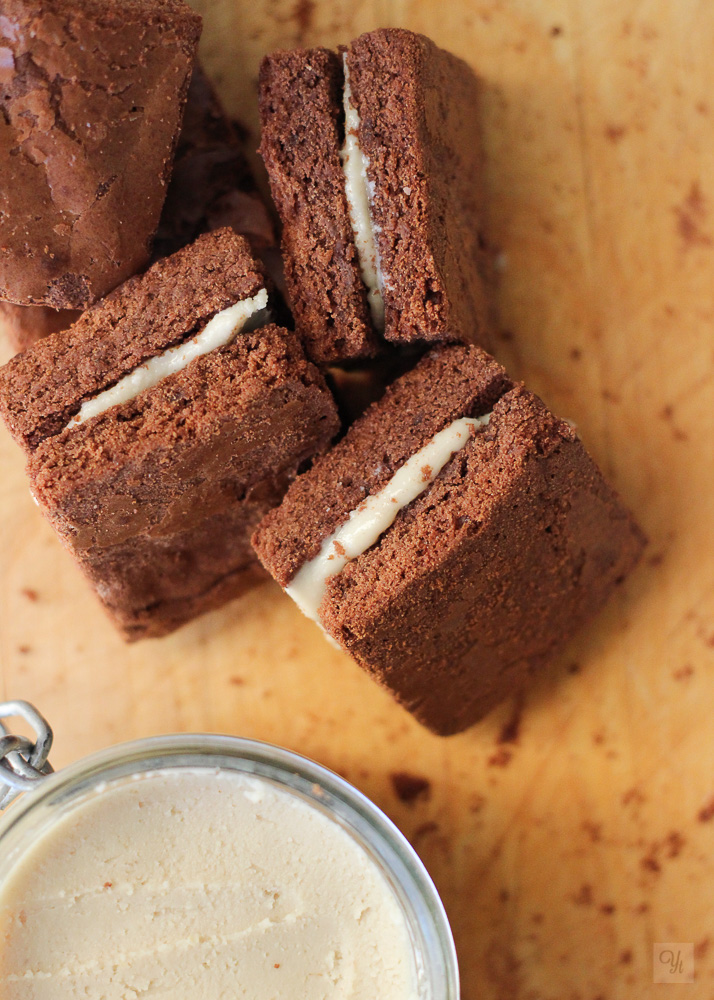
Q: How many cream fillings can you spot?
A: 3